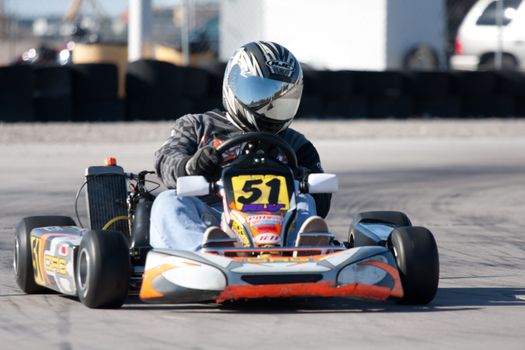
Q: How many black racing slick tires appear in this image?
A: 4